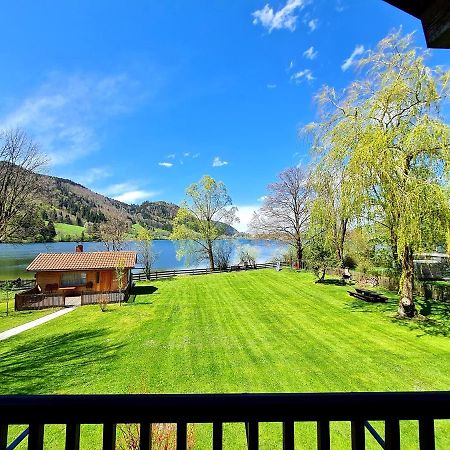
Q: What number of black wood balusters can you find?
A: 13